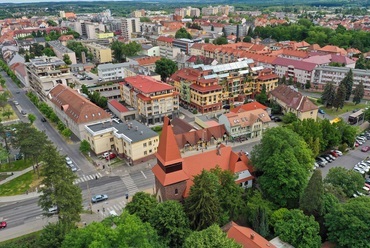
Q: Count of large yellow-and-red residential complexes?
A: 1